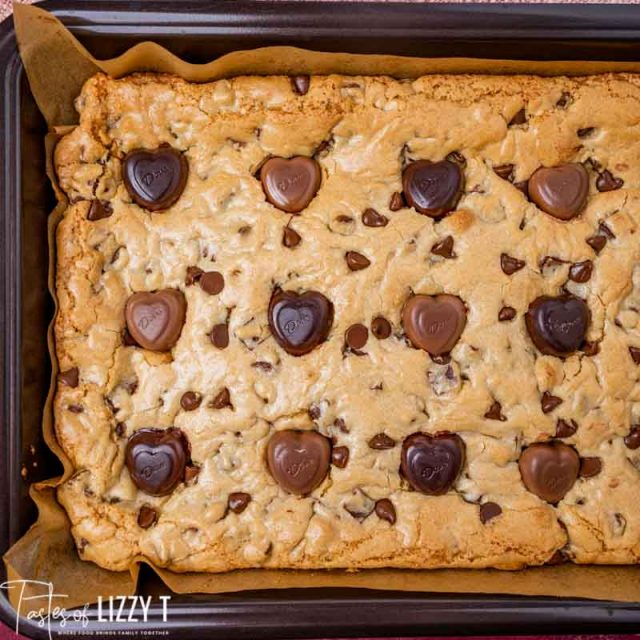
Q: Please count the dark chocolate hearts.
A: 6